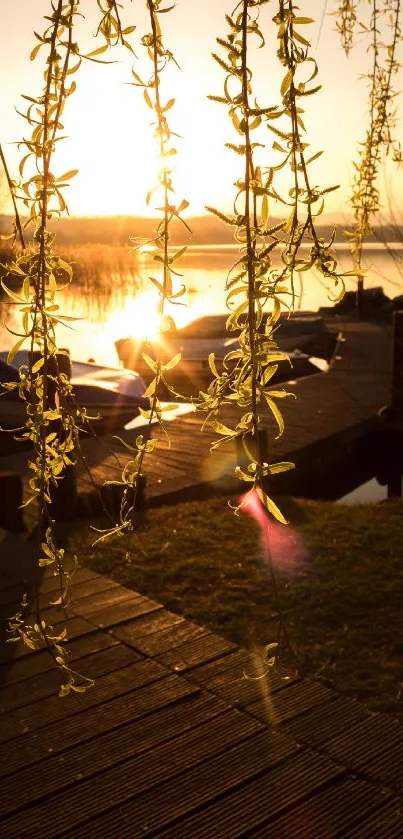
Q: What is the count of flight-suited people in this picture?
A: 0